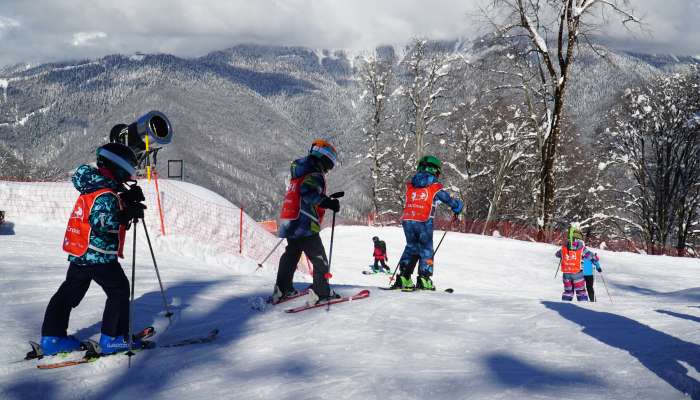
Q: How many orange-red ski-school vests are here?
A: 4